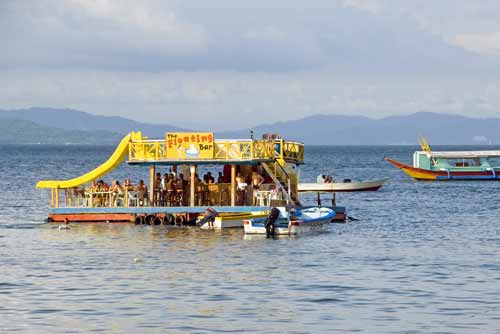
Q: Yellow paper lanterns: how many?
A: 0